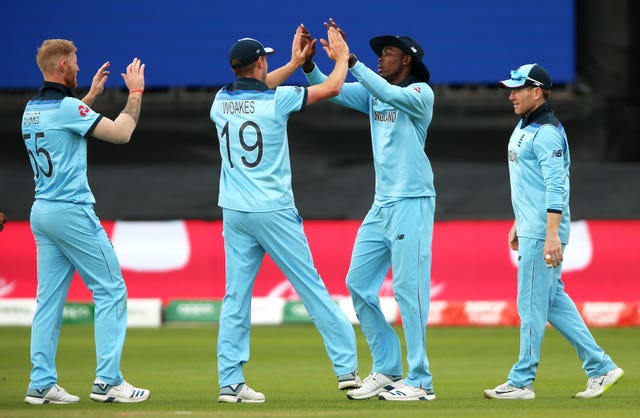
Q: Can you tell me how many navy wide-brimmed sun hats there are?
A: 1